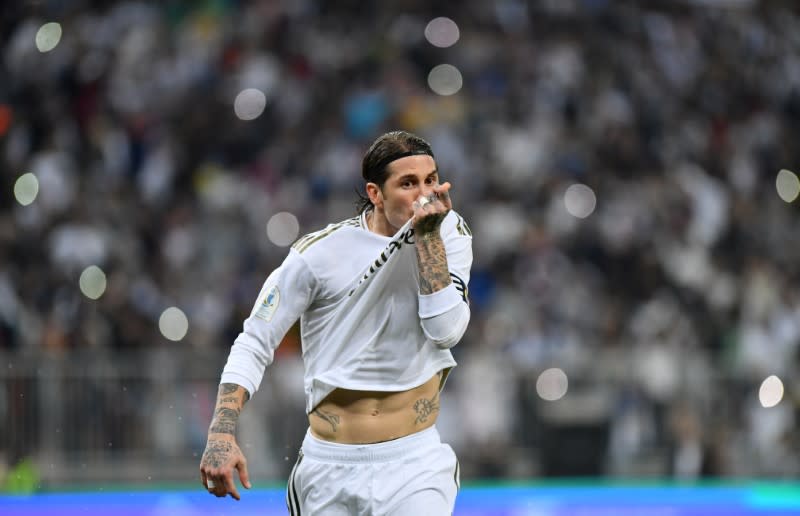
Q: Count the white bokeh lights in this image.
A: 12